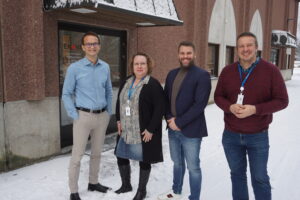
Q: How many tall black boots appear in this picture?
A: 2